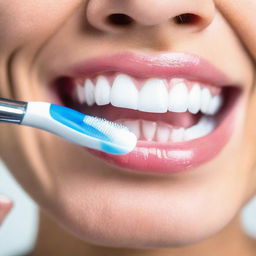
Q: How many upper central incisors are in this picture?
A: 2